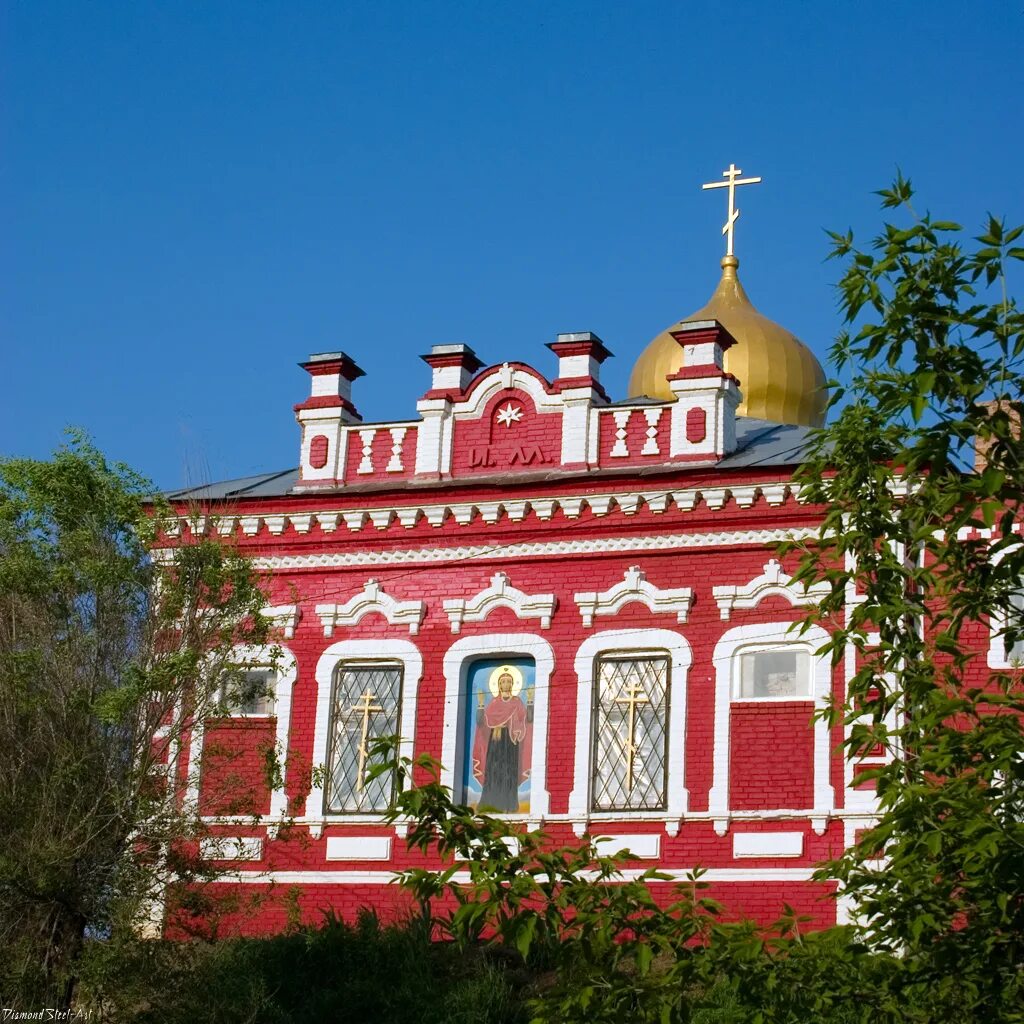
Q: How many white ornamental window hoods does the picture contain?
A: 5